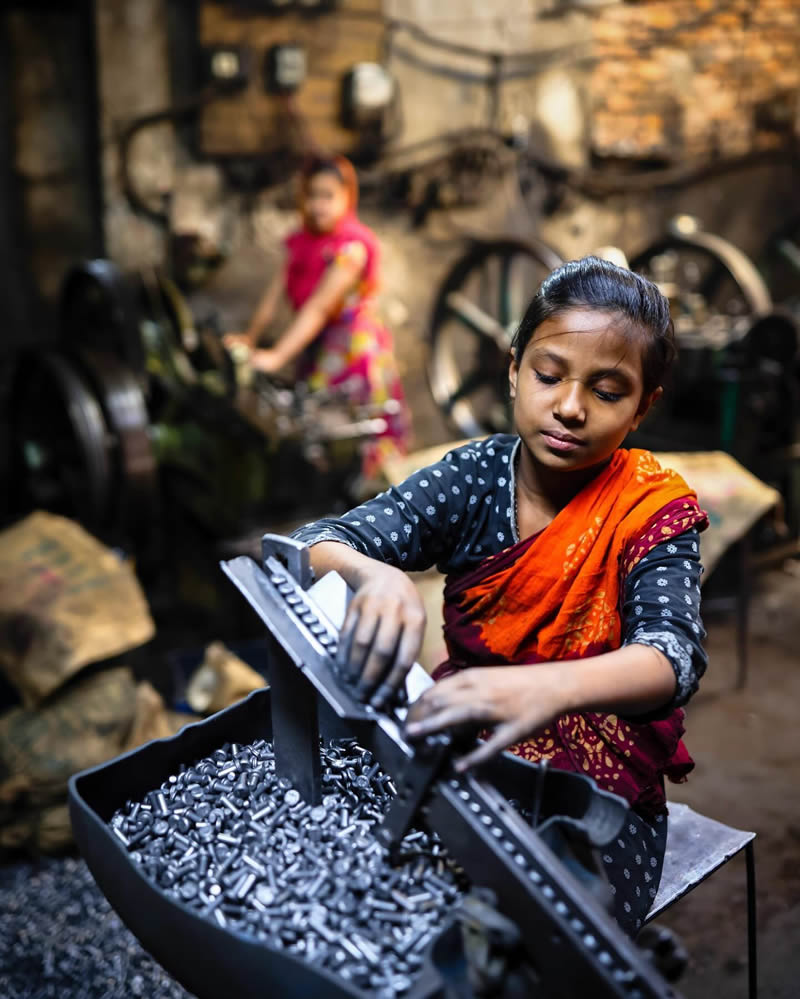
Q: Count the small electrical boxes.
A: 3